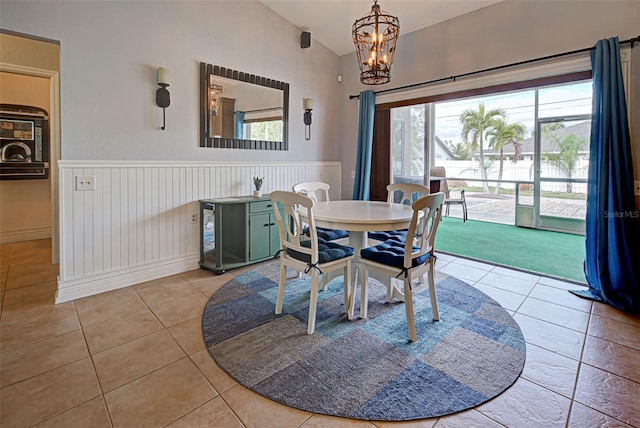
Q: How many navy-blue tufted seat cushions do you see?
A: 4